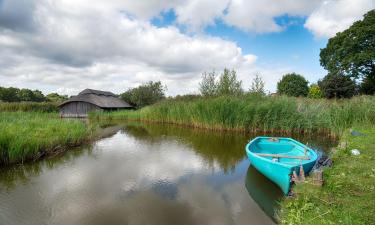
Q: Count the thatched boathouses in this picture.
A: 1